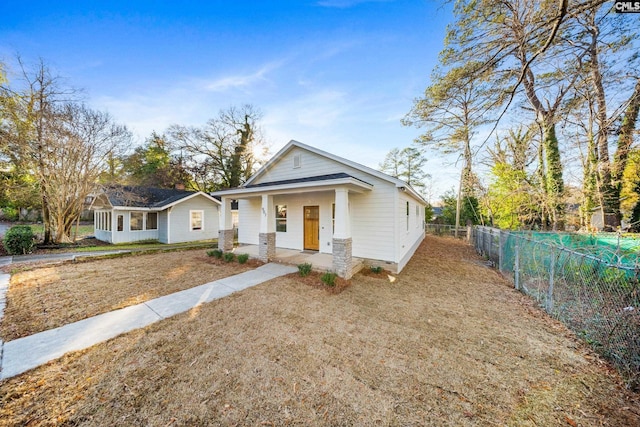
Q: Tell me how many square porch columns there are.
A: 3